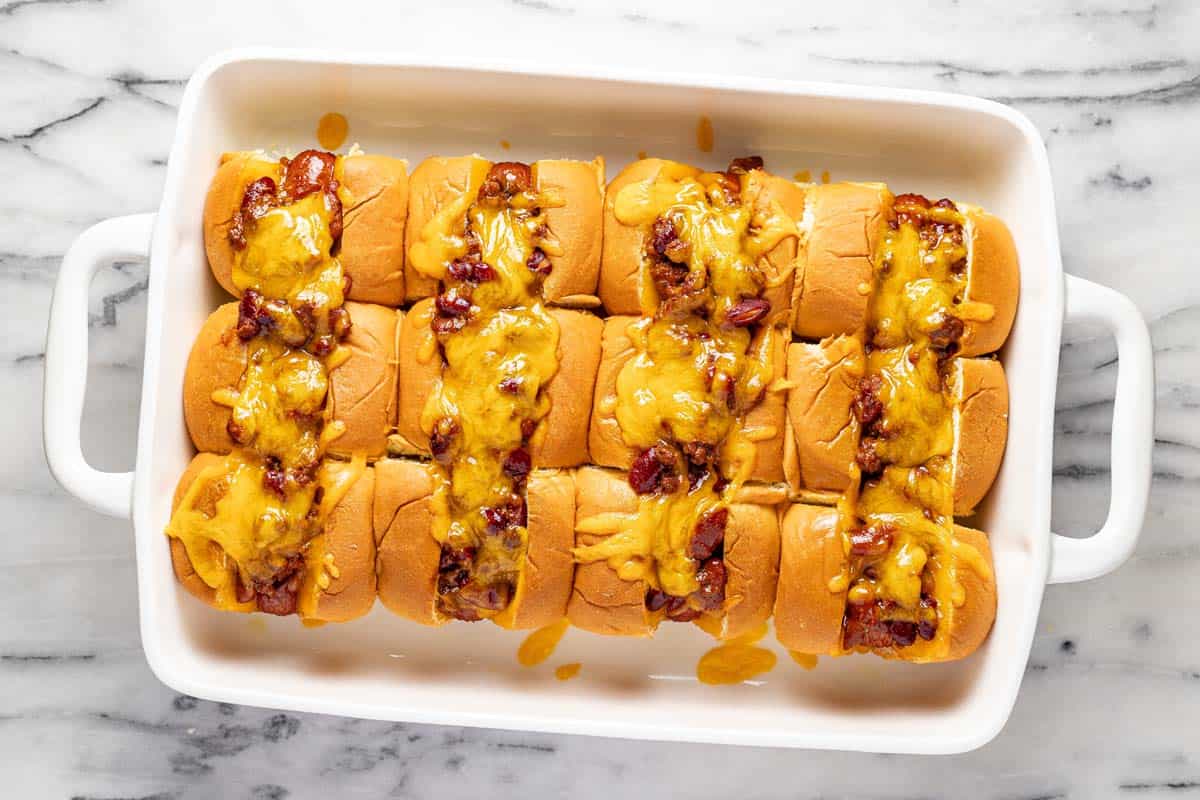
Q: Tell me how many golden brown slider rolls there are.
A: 12